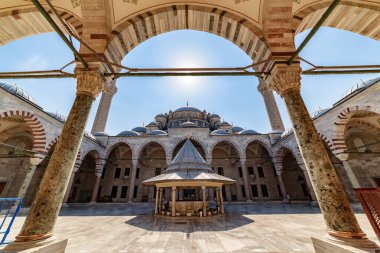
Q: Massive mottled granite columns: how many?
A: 2